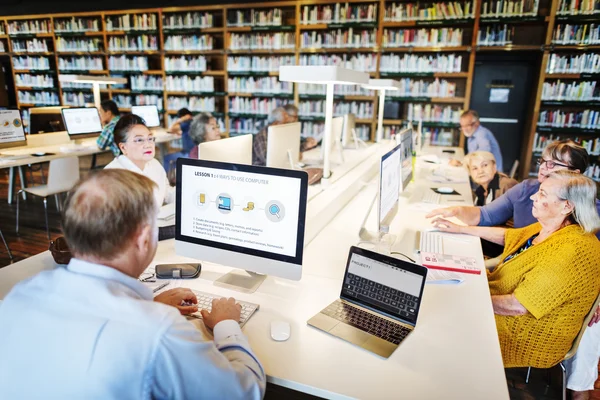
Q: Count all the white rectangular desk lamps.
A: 3